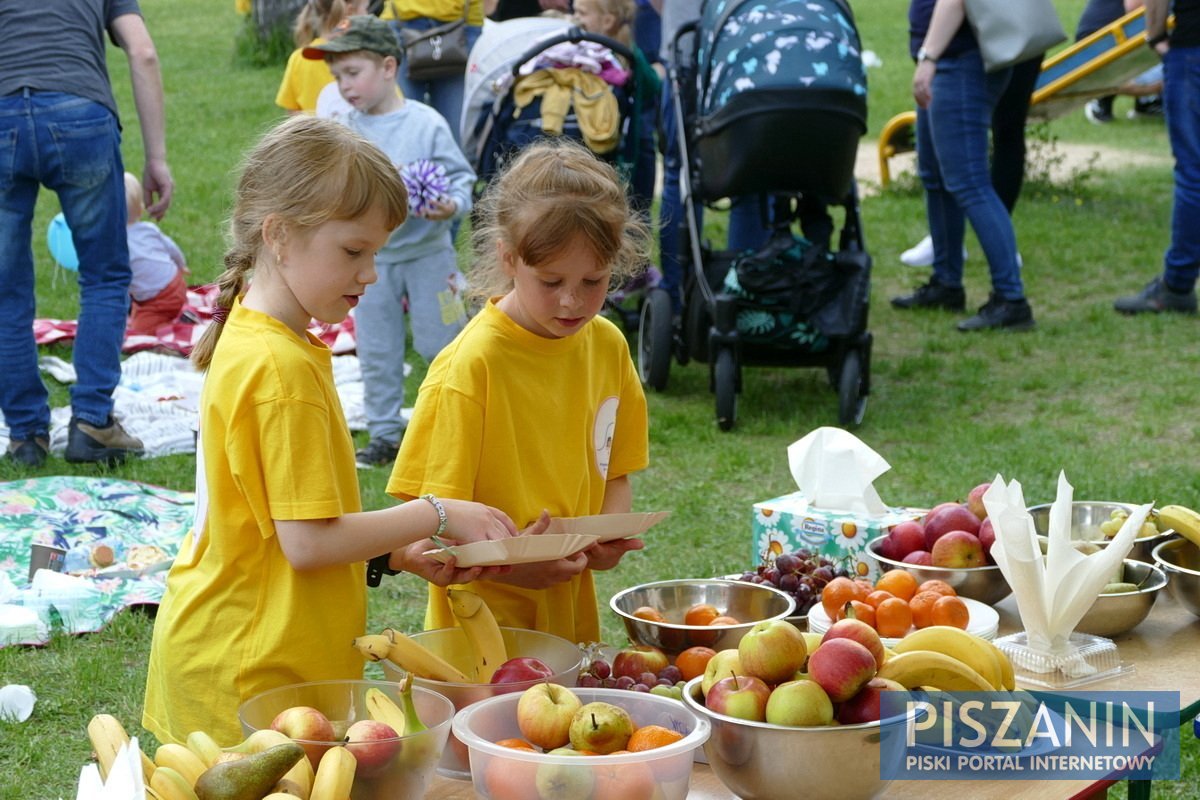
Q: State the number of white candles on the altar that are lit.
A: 0